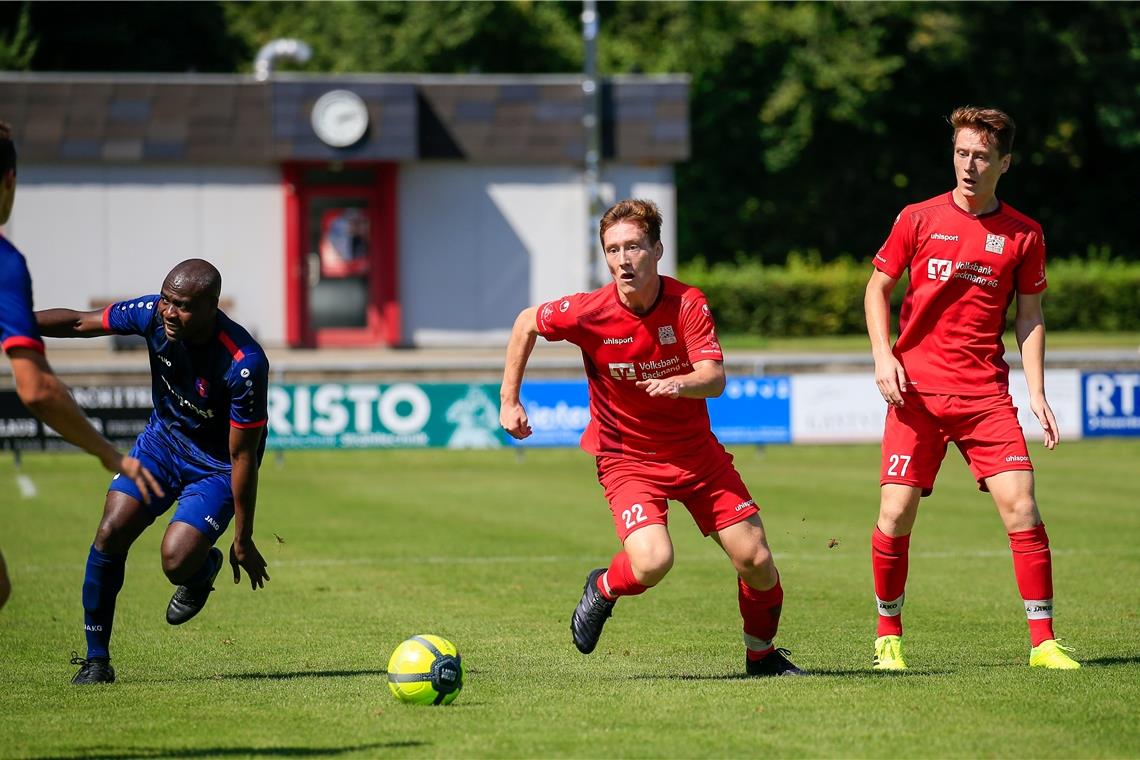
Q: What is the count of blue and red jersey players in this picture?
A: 4